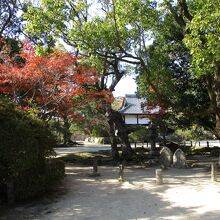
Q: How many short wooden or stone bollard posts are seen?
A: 4